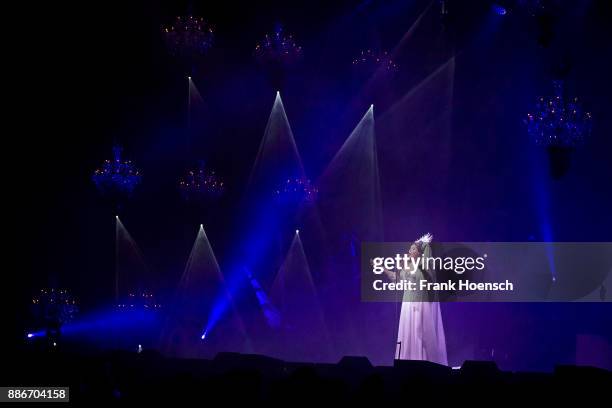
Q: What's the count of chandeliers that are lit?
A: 9